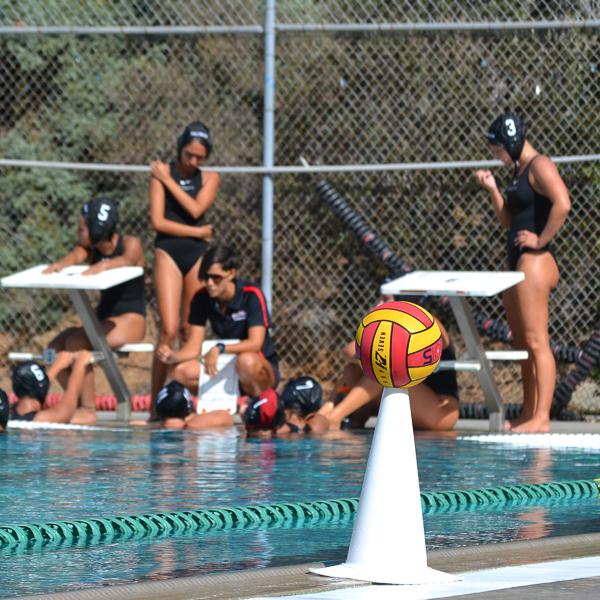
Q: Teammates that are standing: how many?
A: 2